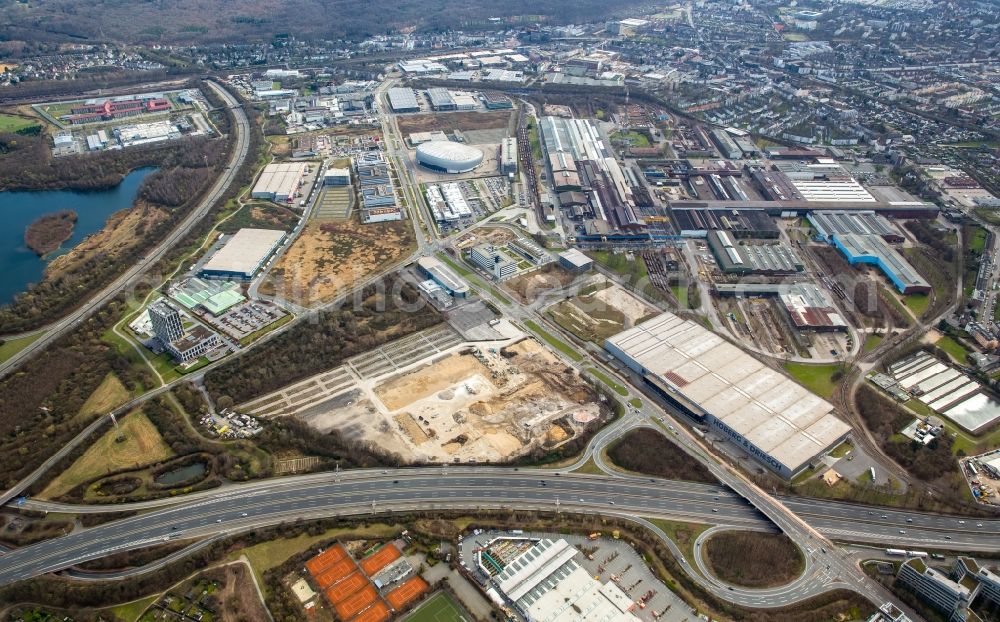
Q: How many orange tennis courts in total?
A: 7